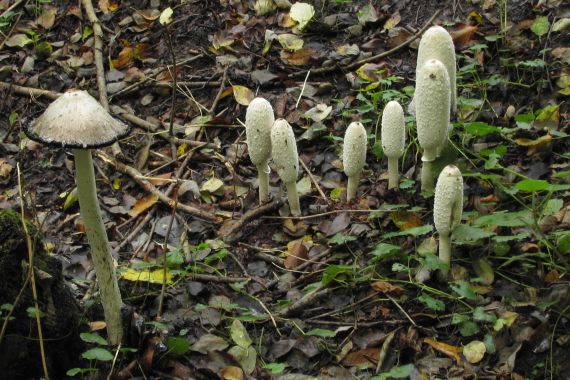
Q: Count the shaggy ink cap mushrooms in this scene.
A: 8